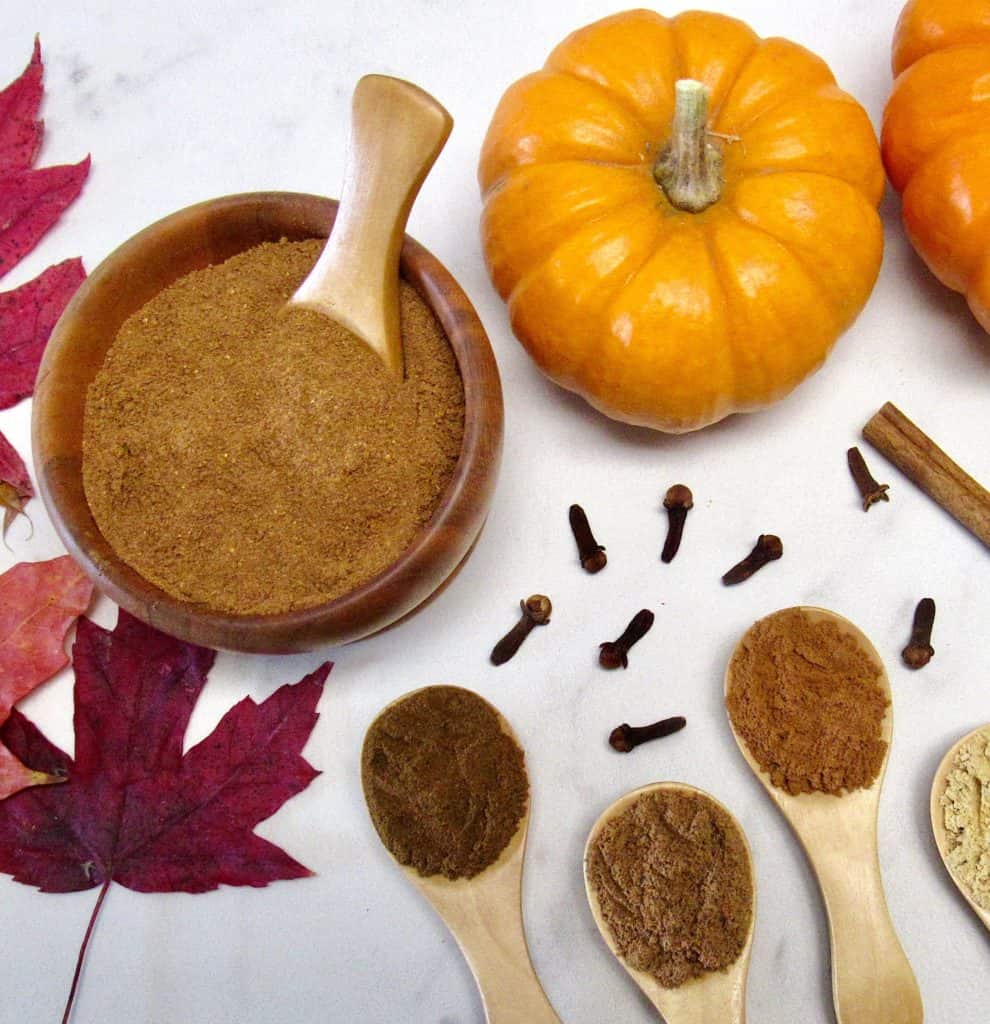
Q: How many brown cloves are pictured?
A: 8